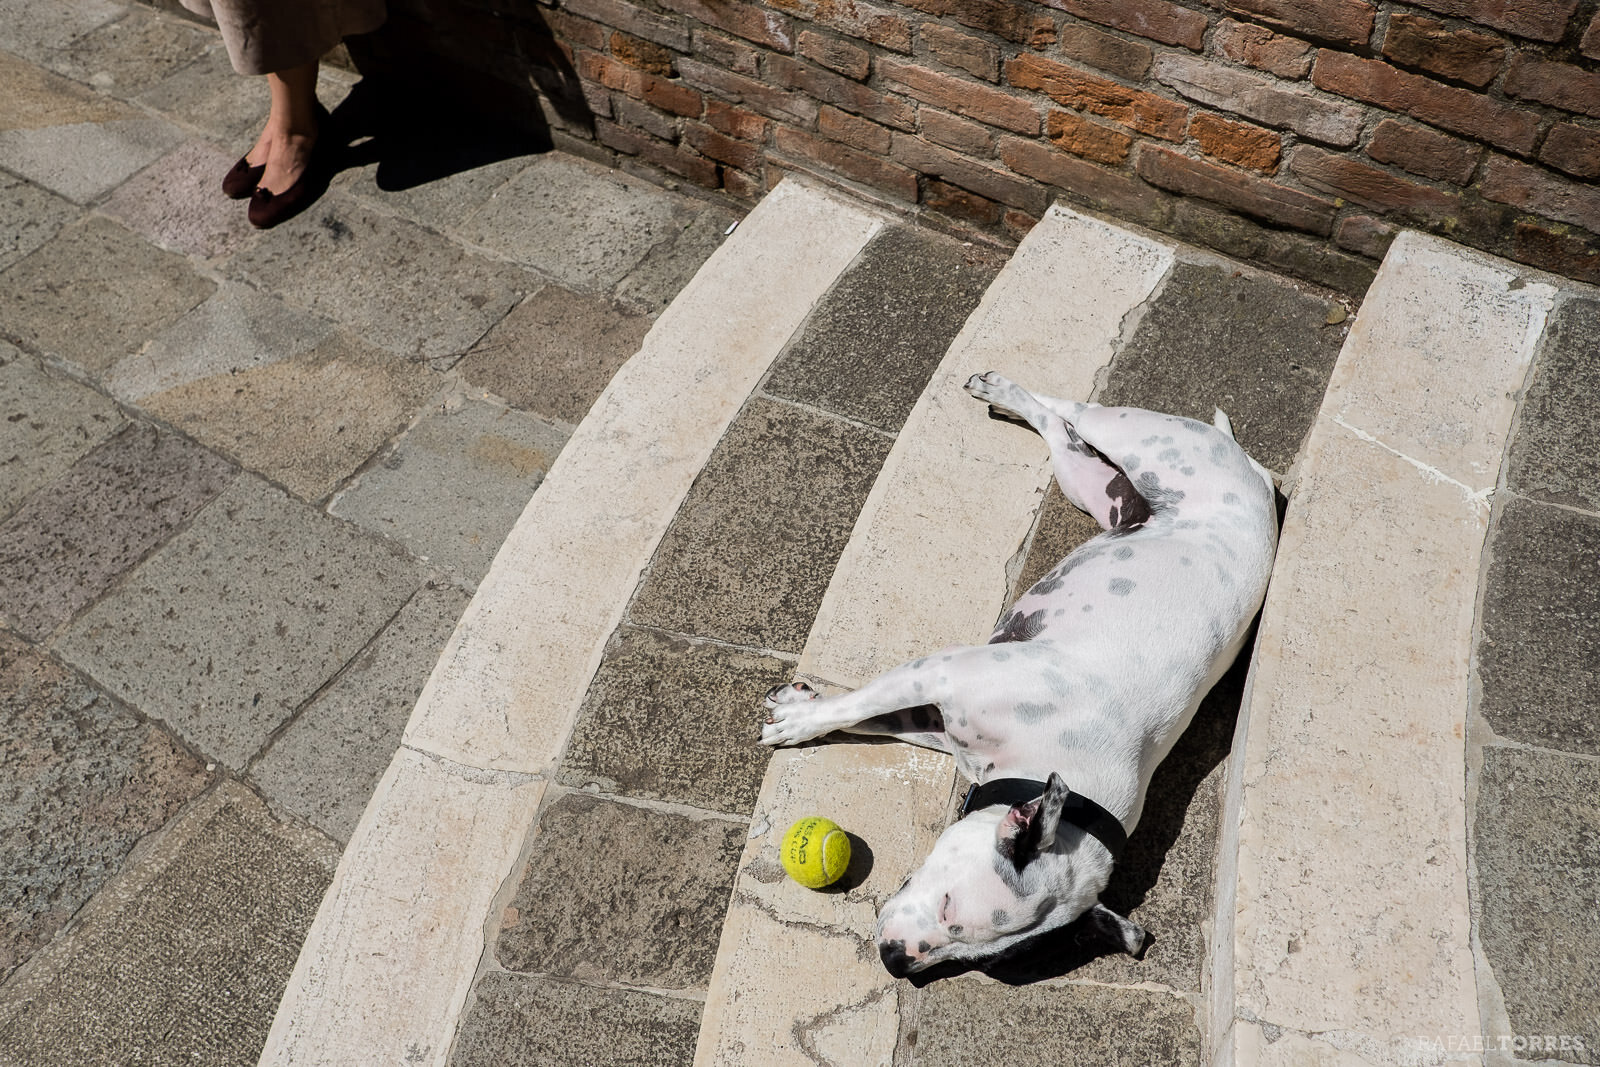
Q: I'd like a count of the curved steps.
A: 3